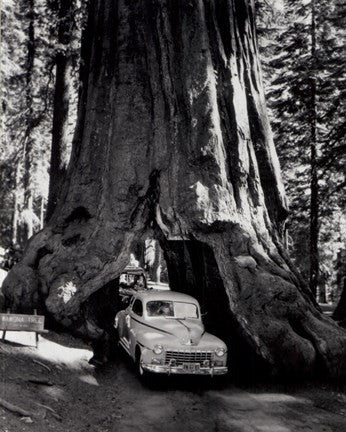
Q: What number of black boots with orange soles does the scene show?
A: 0